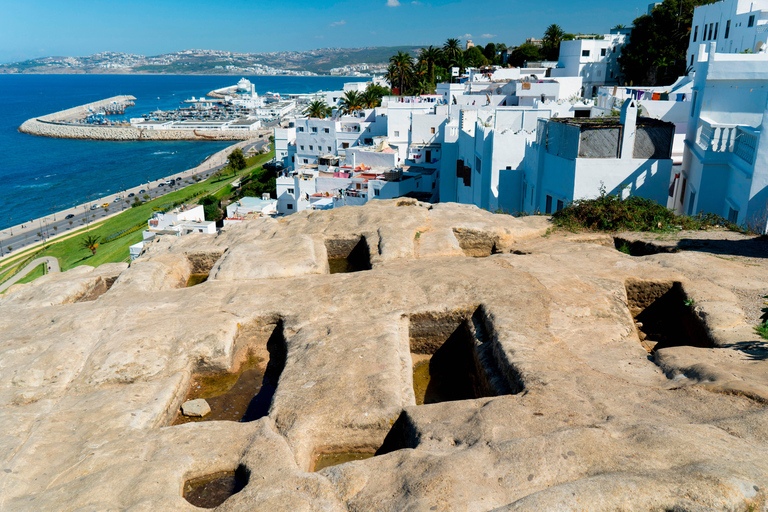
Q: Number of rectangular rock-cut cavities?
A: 10